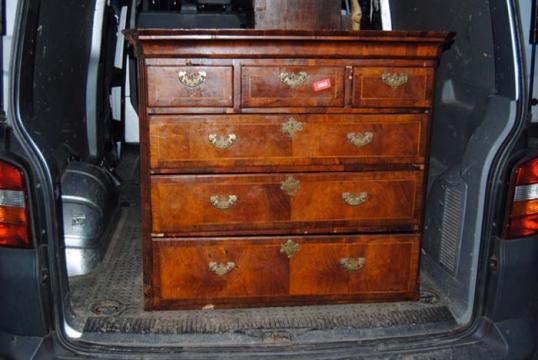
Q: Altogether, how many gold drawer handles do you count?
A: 9